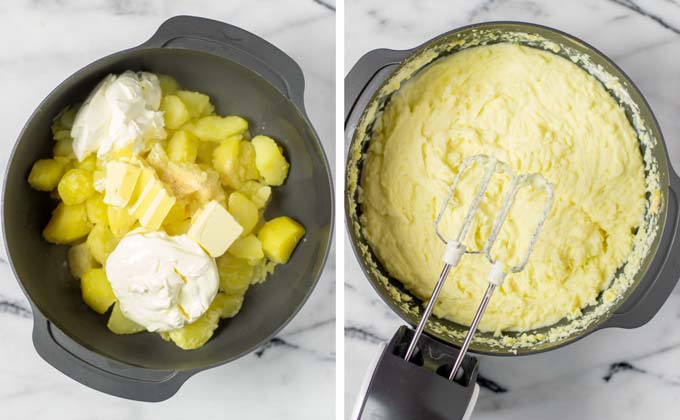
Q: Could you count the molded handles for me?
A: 4